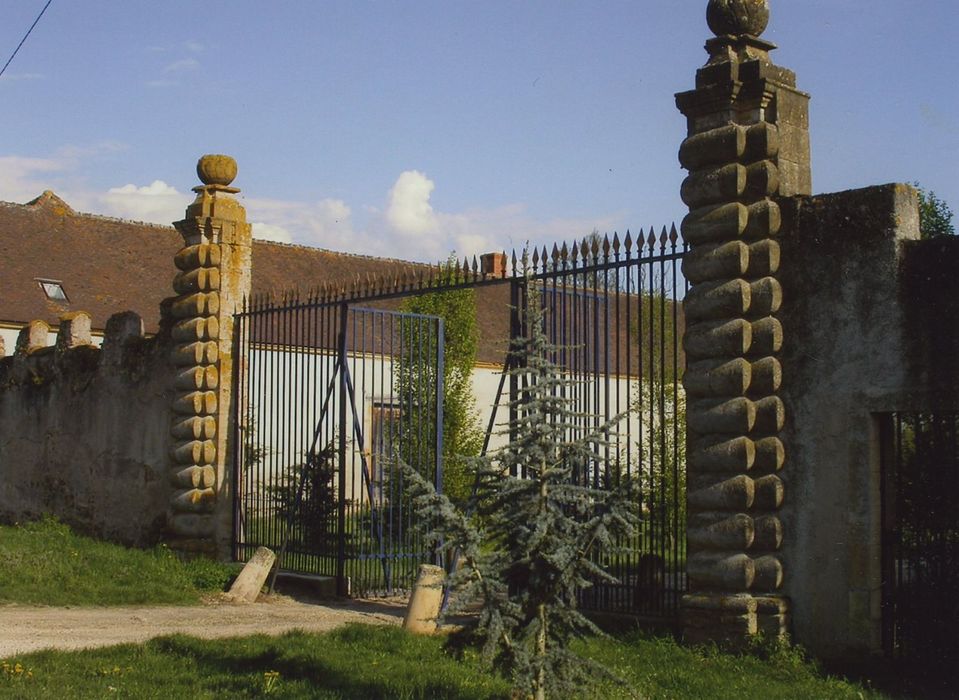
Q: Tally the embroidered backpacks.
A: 0